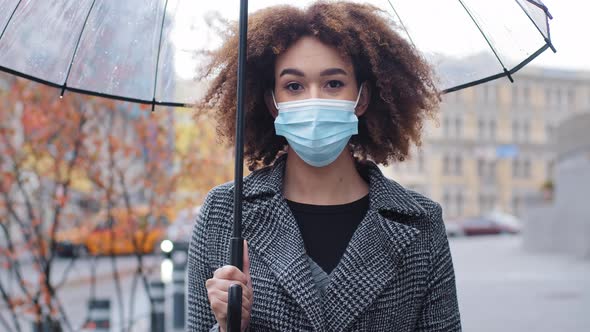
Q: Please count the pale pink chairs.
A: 0